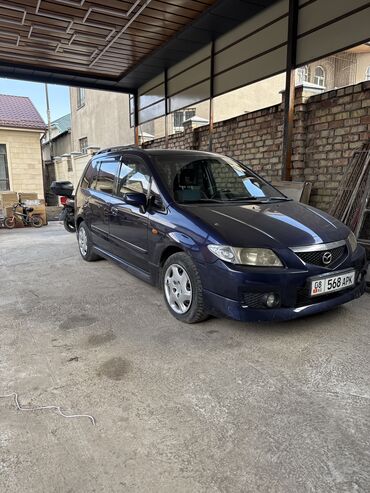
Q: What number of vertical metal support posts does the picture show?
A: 4